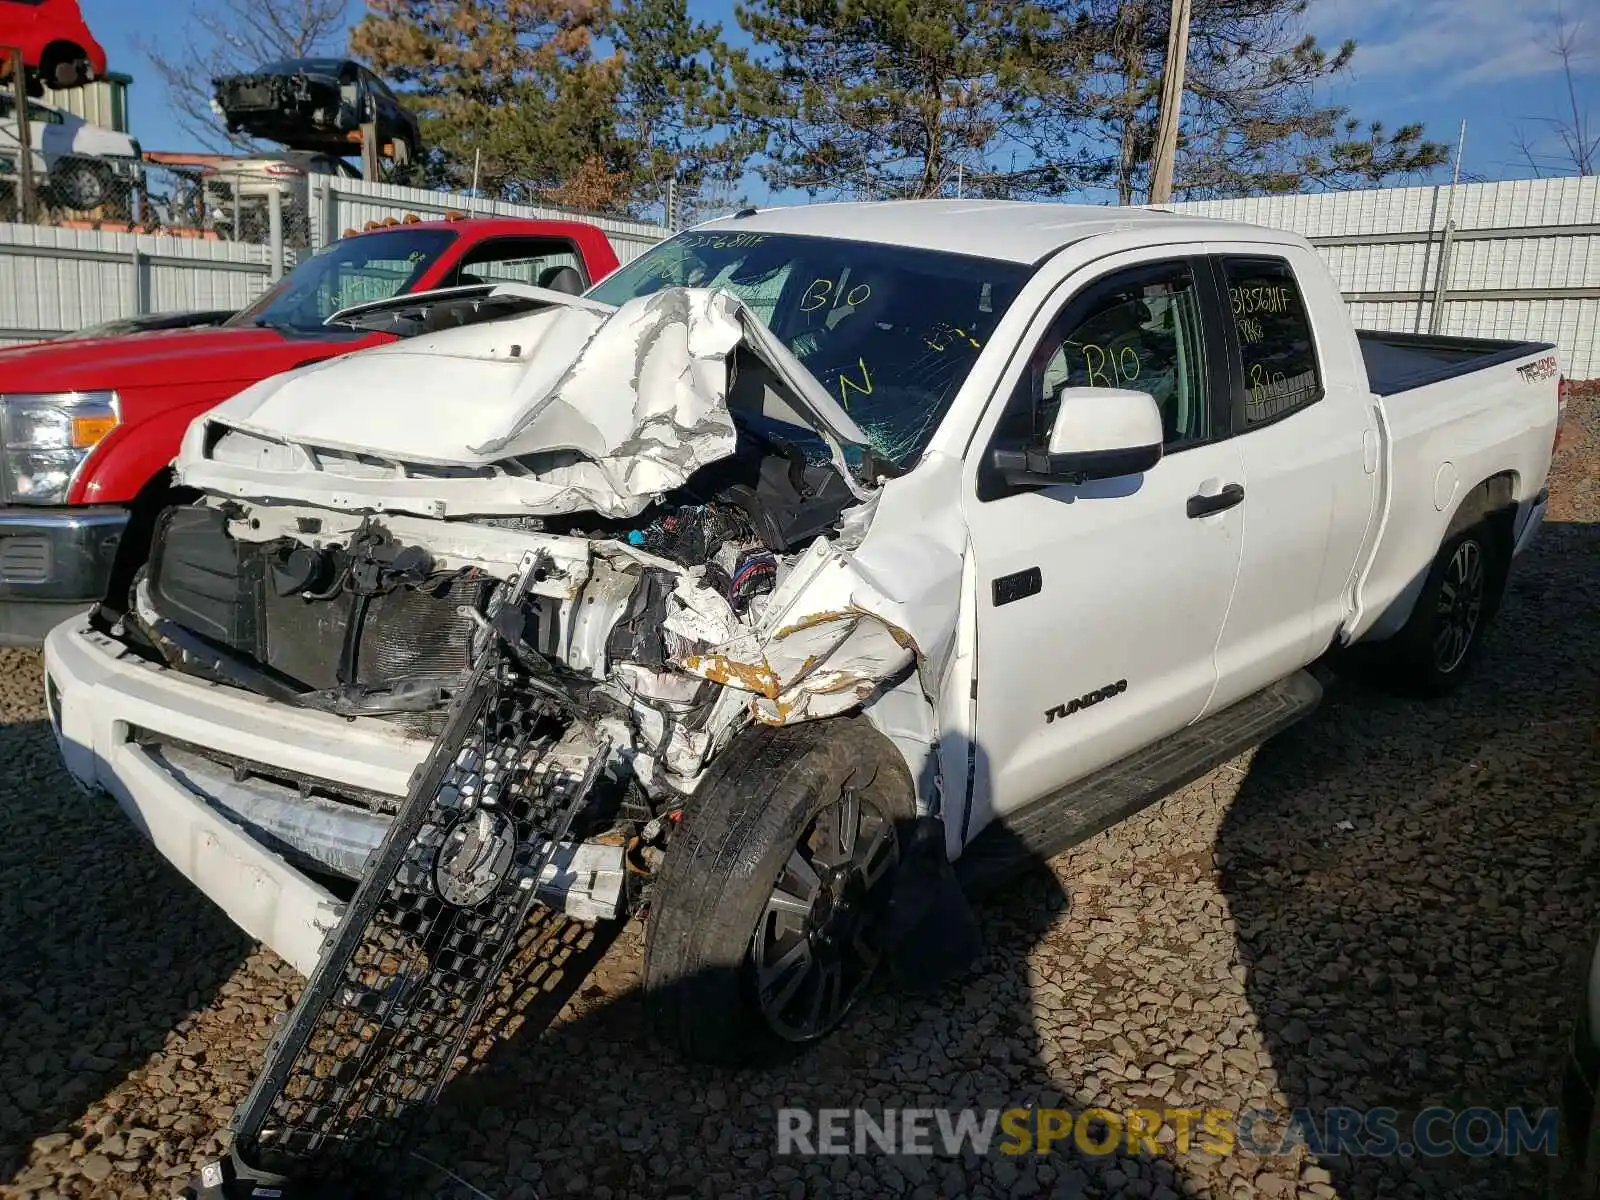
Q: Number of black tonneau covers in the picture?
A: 1